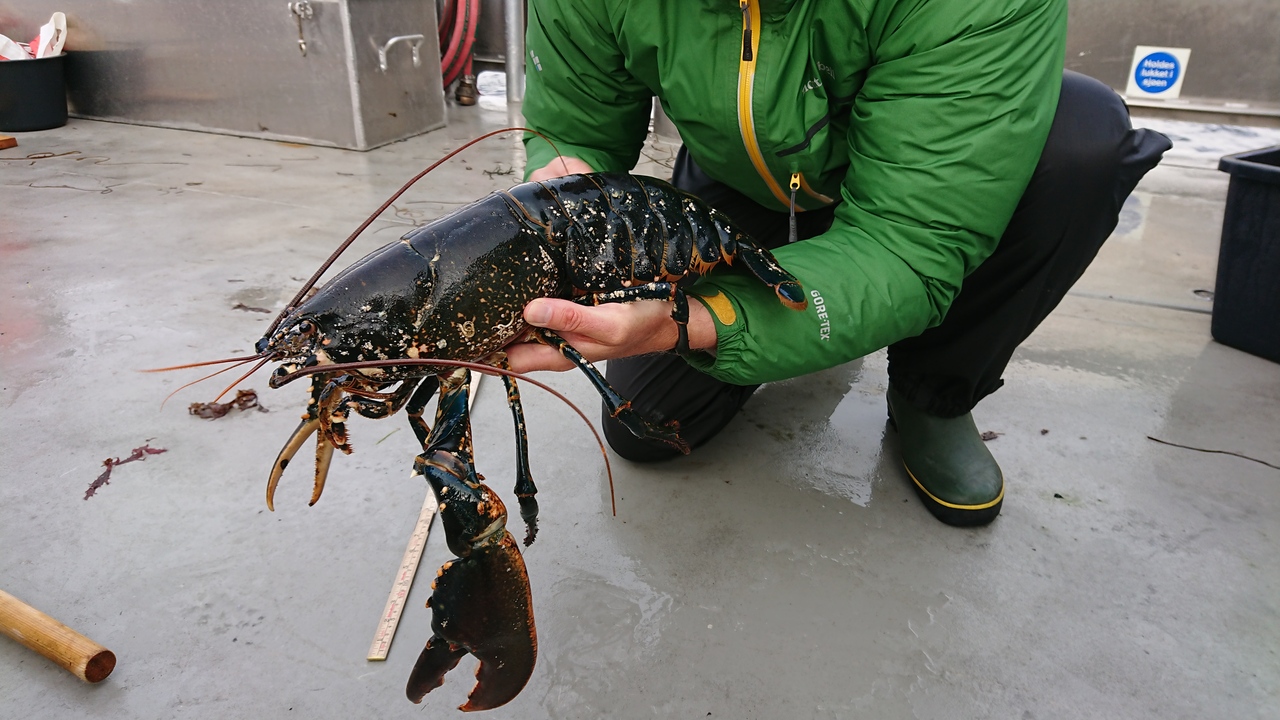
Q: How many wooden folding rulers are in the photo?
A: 1